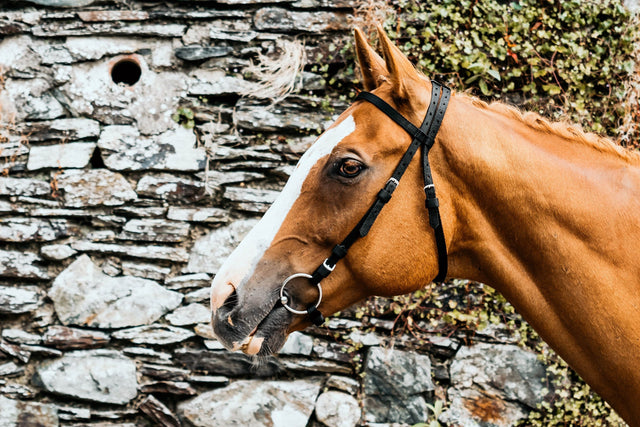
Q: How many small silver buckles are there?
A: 3